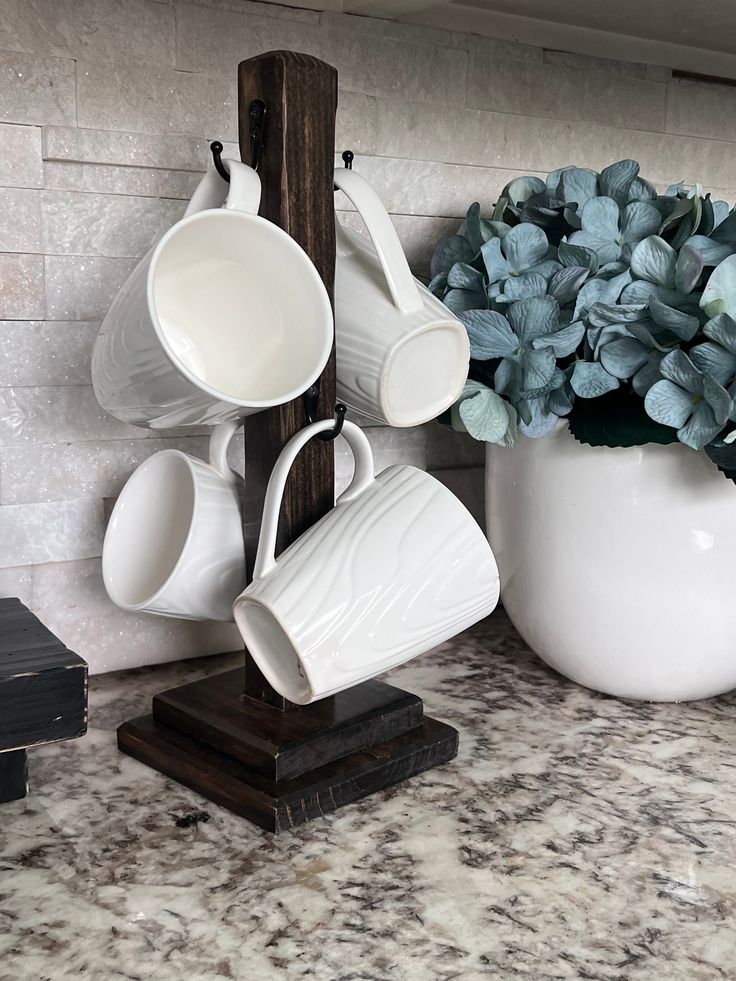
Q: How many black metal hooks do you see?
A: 3